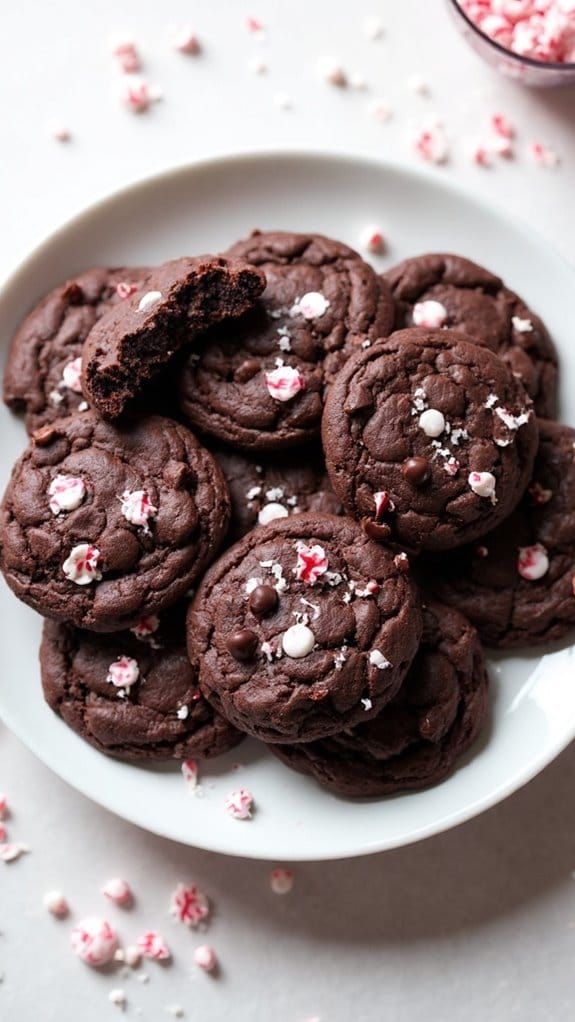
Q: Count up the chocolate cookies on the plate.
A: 11